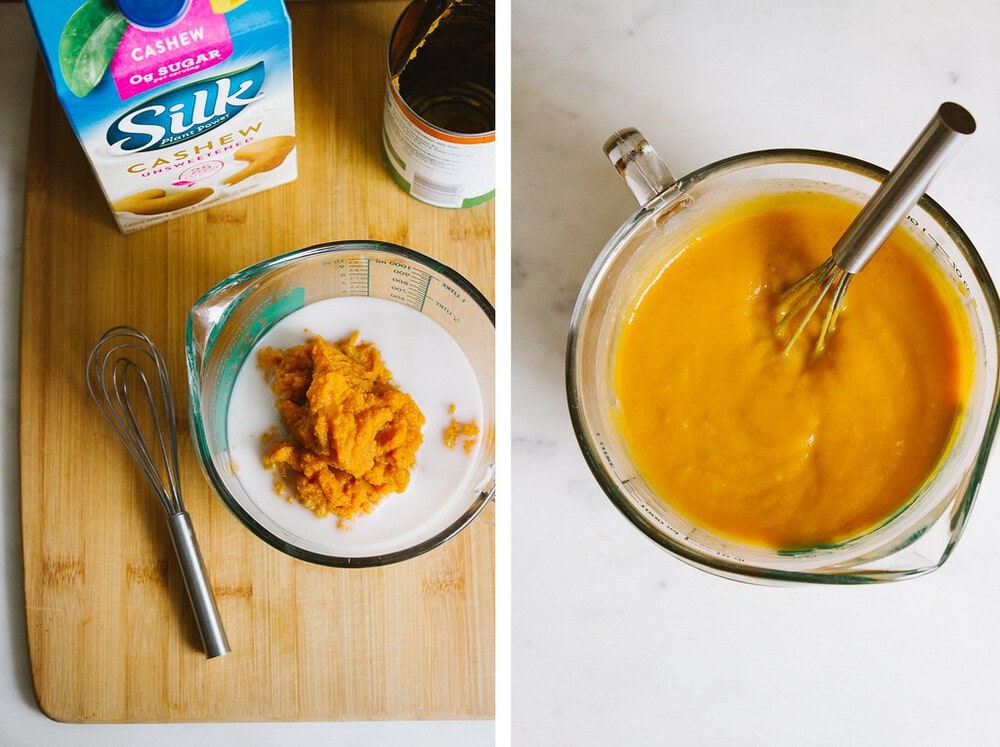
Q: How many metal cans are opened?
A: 1